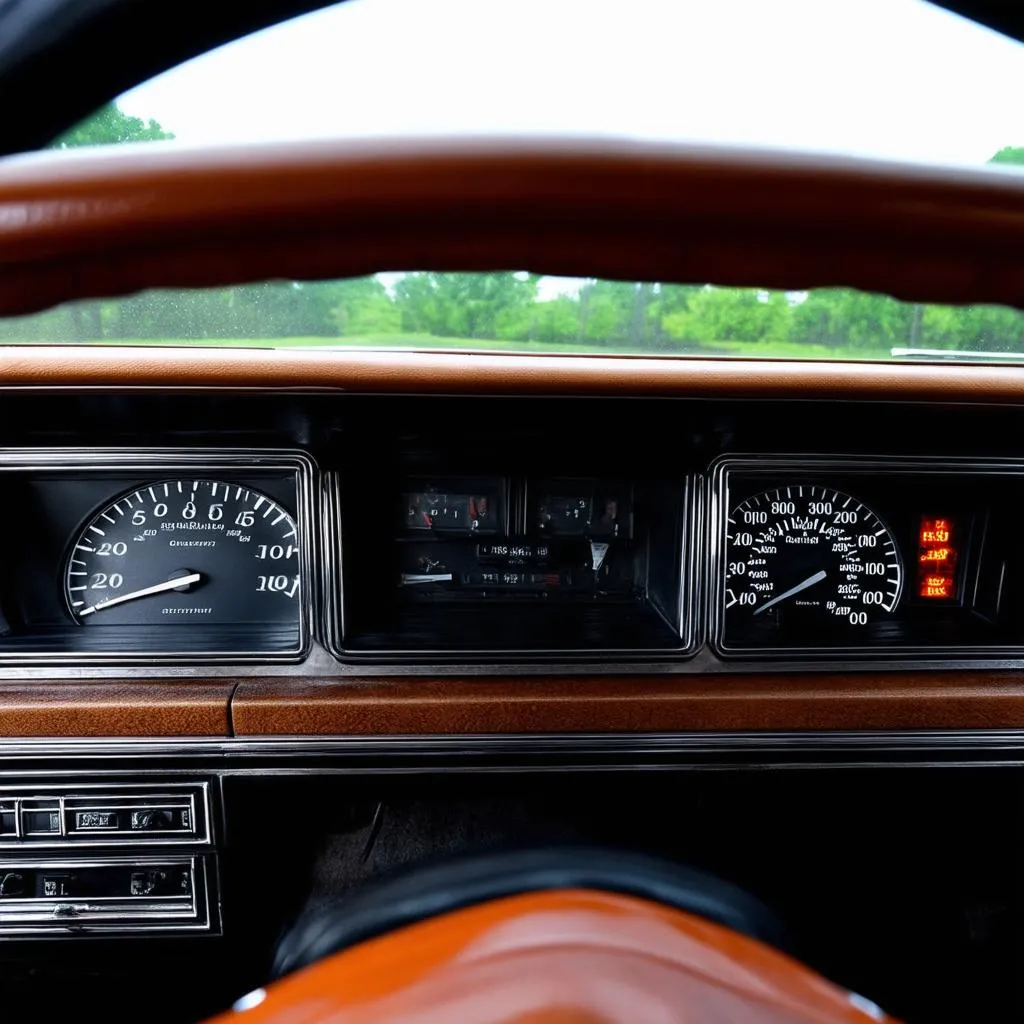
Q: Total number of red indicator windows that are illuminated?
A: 3